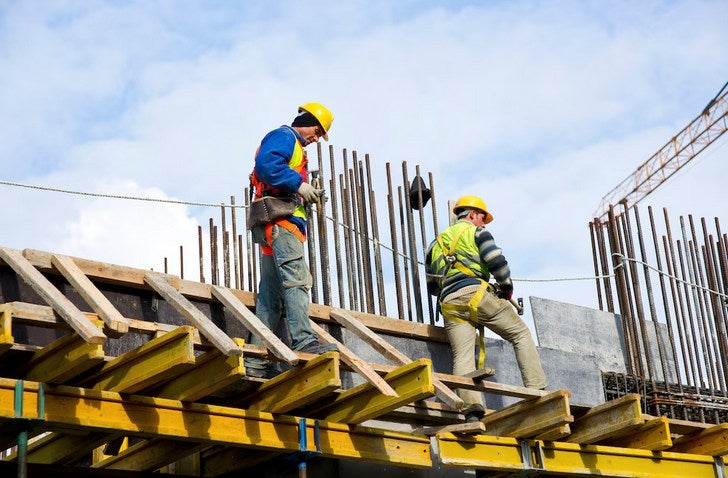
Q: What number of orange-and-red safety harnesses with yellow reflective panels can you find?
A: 1